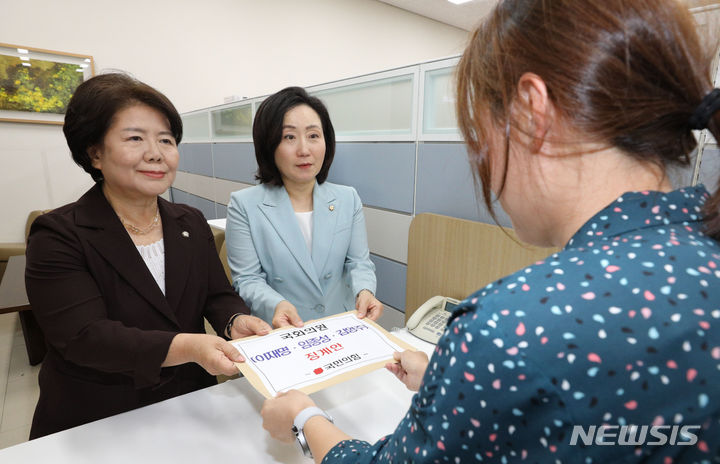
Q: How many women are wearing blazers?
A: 2